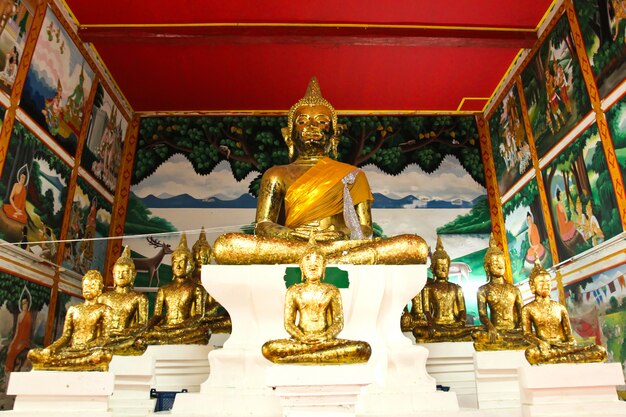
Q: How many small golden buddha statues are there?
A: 8